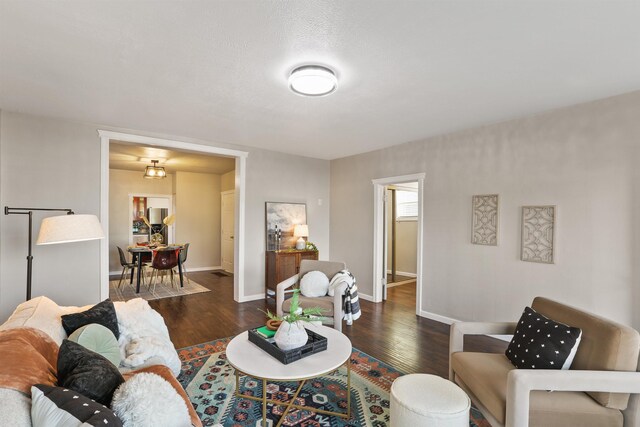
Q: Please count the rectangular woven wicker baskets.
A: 1